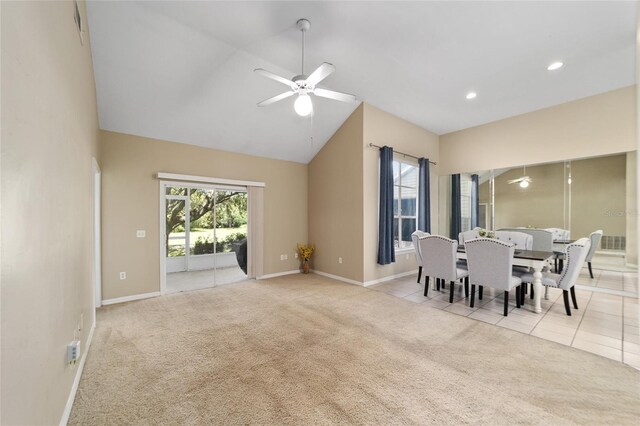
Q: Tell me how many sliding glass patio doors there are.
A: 1